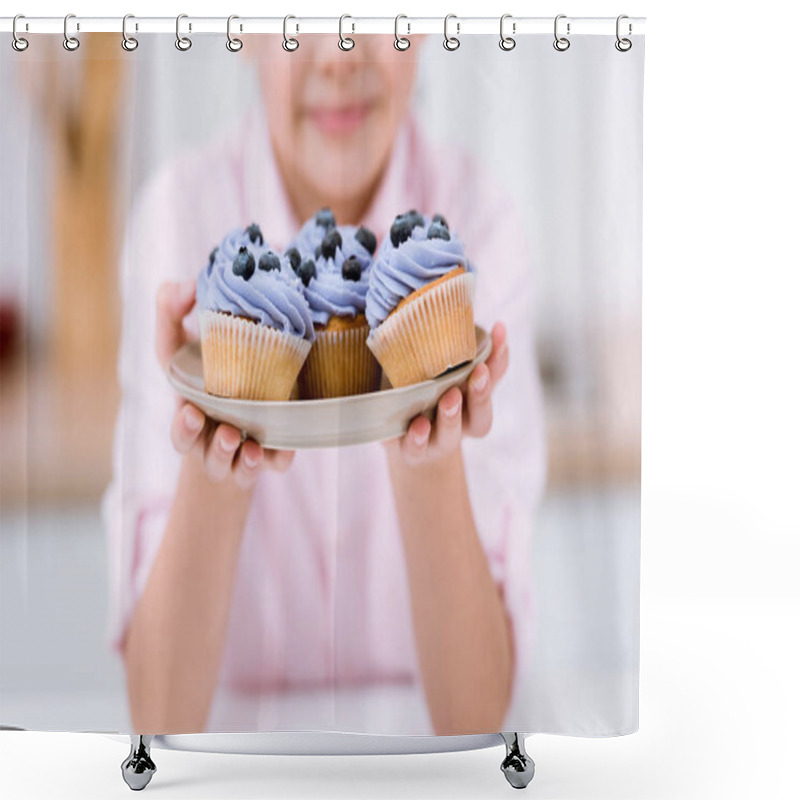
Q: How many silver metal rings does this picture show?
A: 12